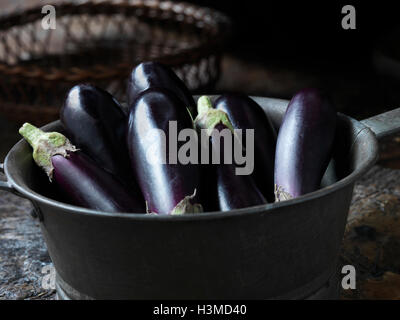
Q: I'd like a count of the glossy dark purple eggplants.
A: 7